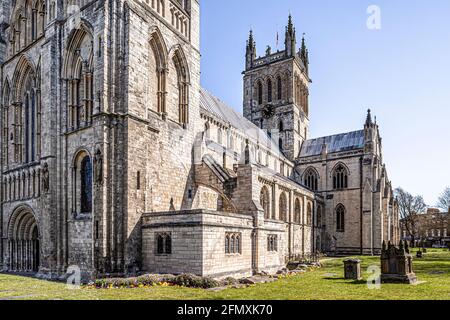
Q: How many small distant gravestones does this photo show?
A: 2